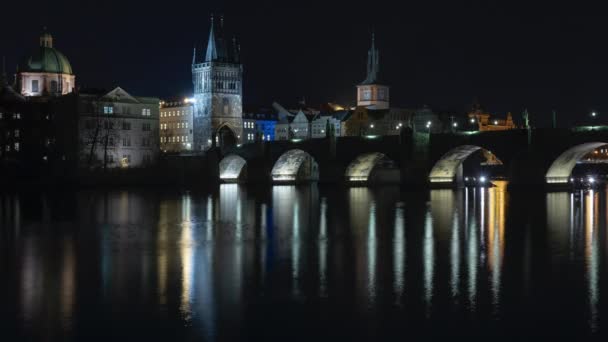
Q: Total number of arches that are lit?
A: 5